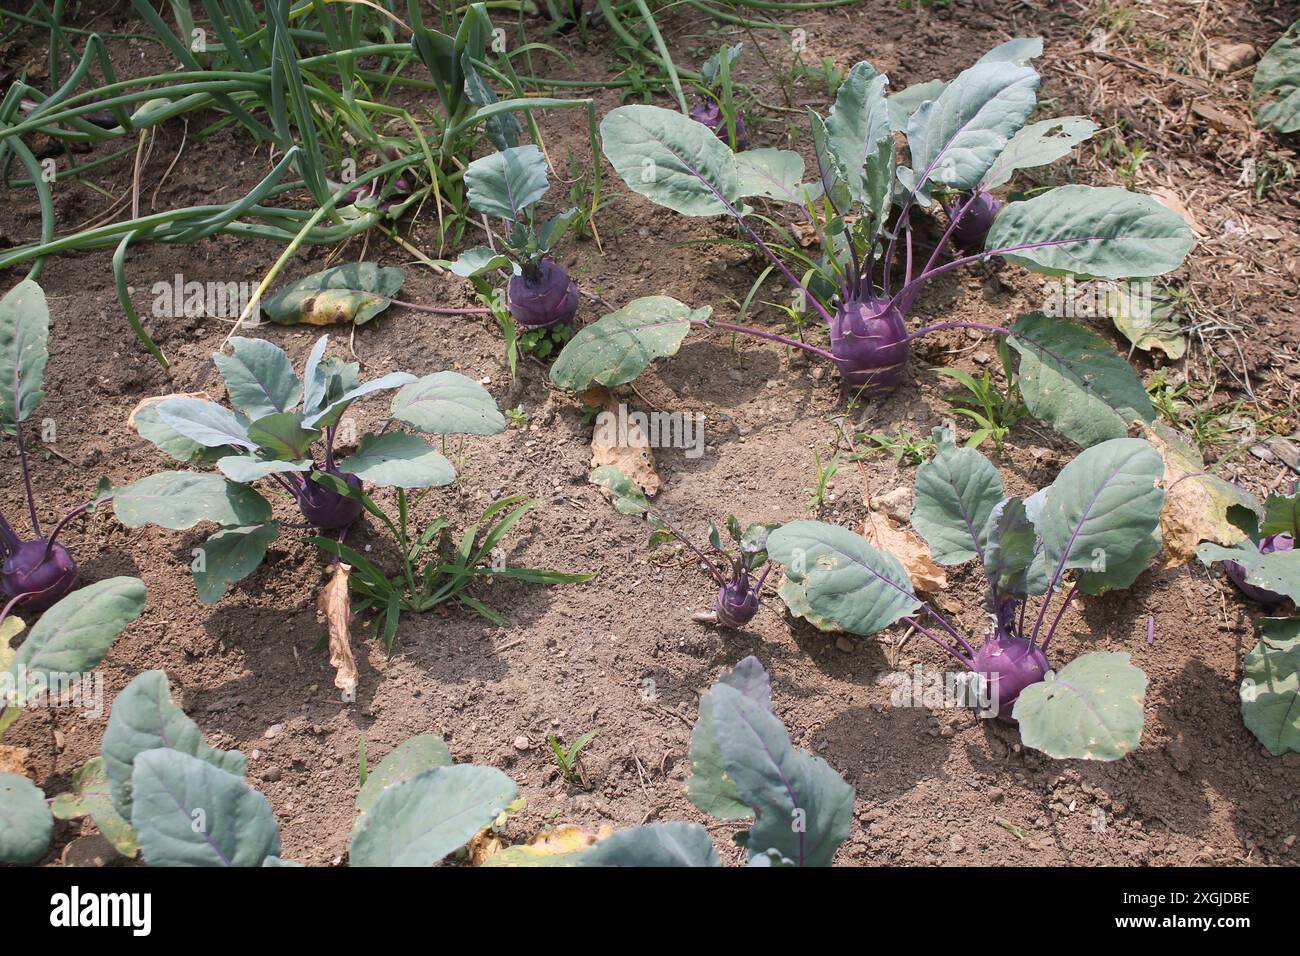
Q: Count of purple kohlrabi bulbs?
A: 9